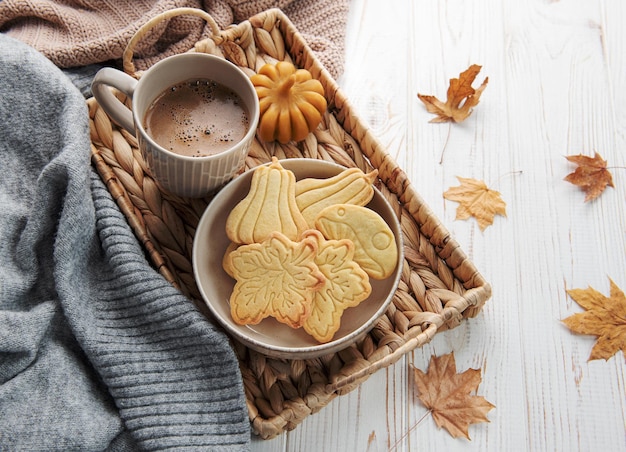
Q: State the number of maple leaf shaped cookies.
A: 2